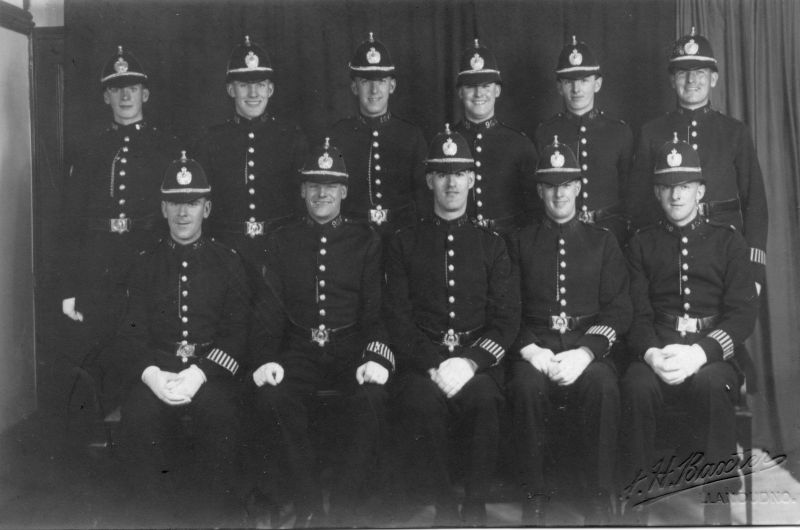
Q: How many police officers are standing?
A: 6